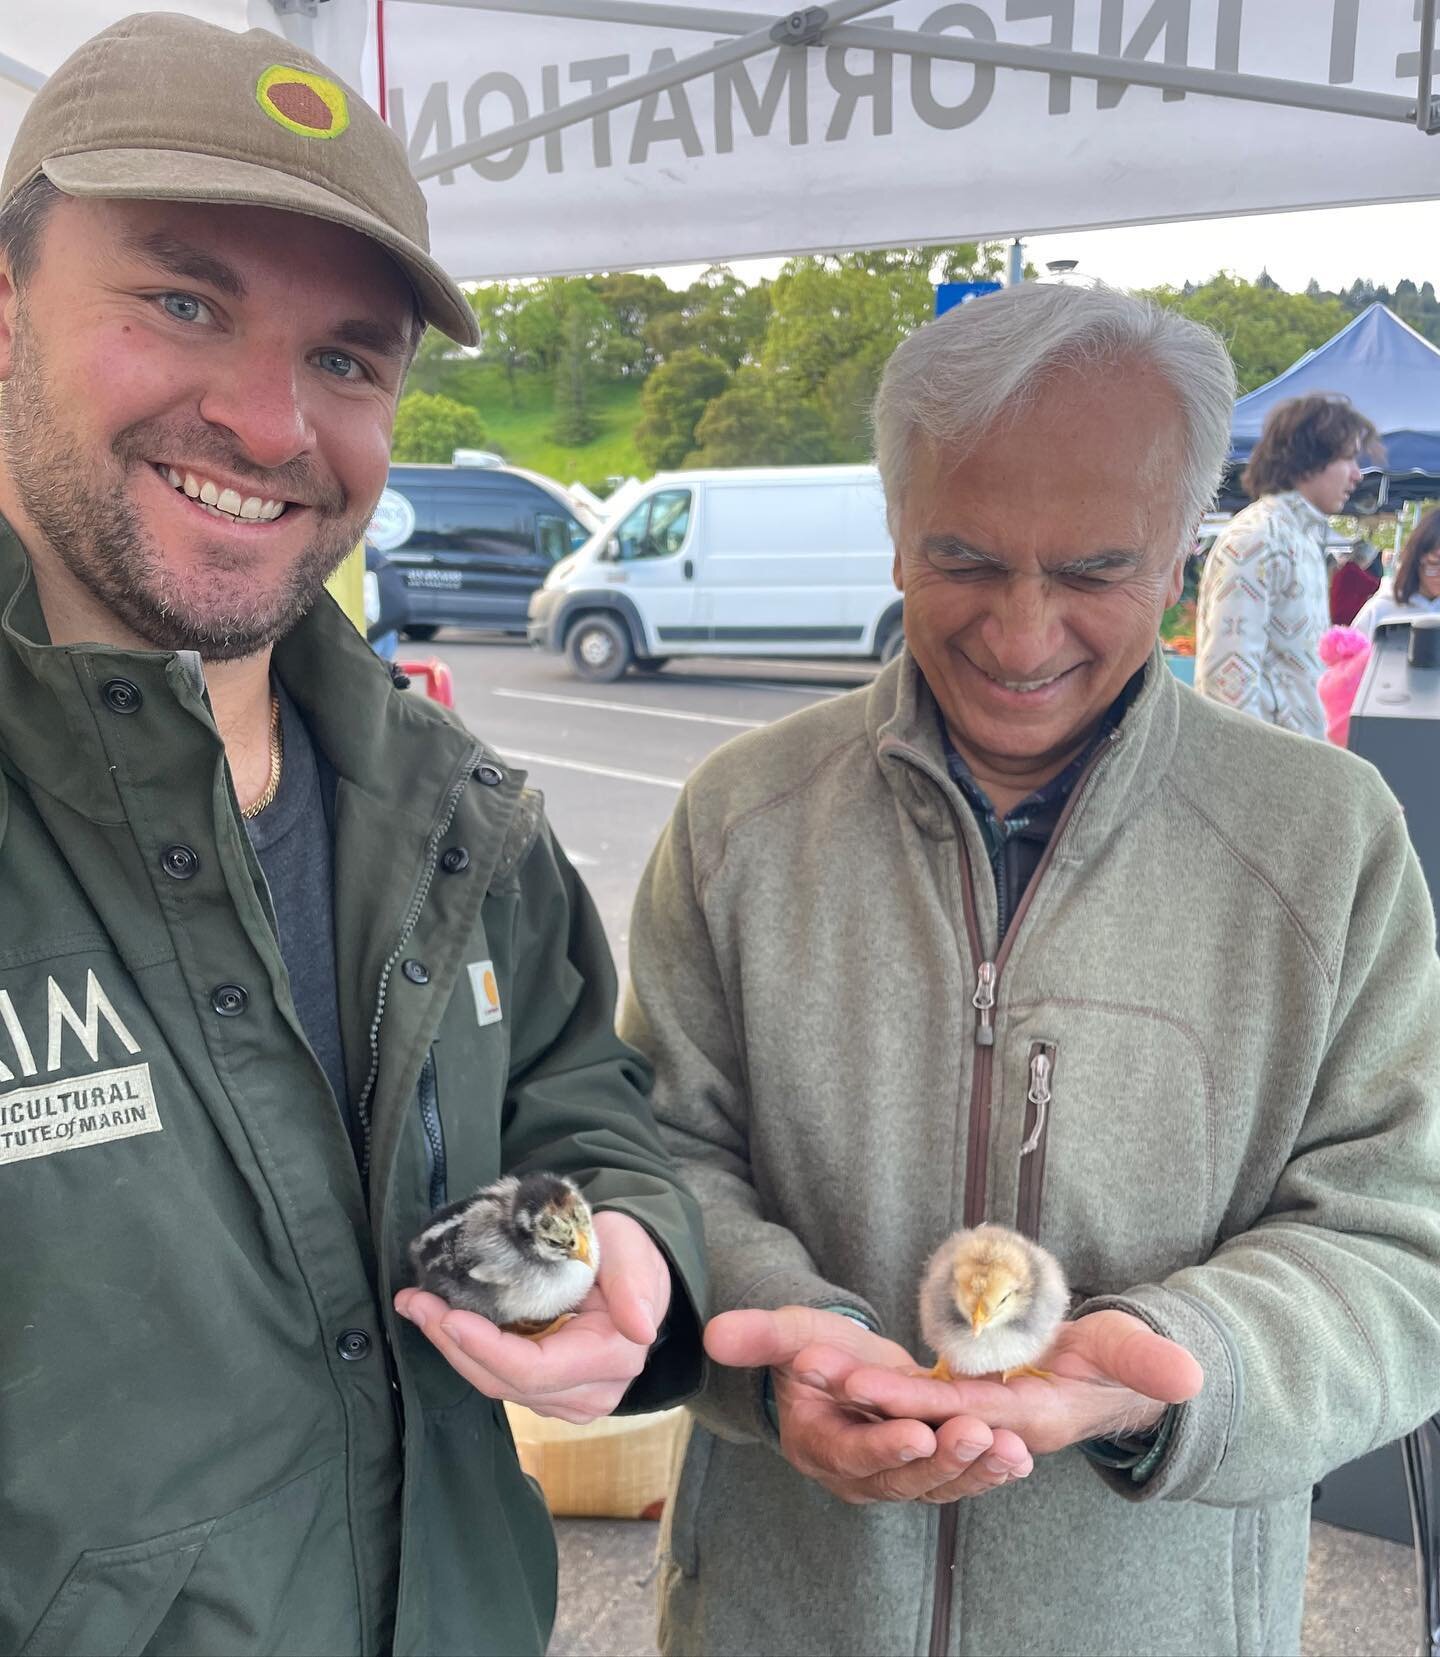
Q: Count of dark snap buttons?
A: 7